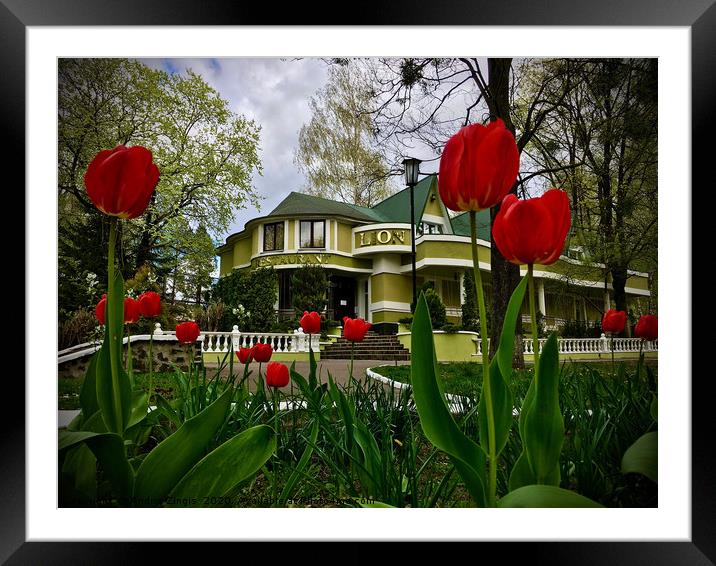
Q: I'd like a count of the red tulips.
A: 14